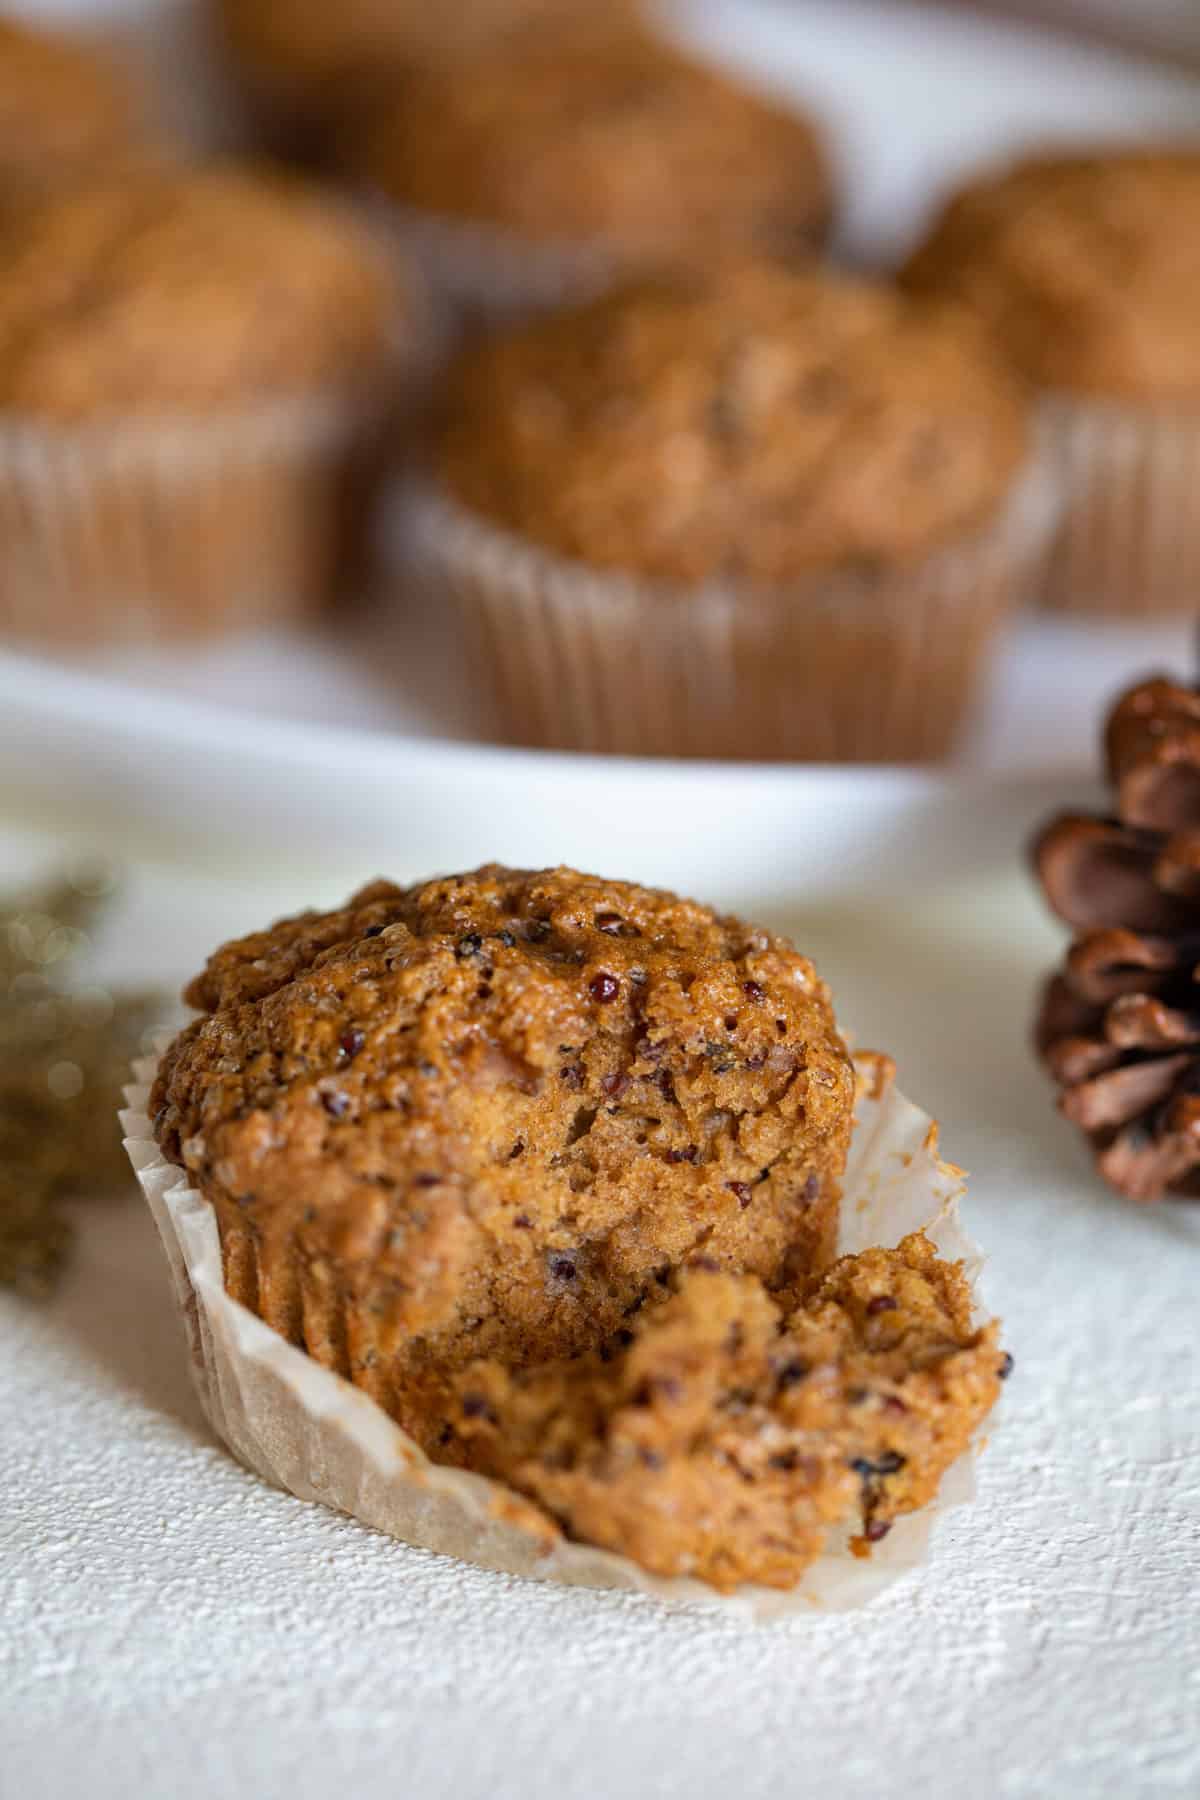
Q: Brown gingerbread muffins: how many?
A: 7